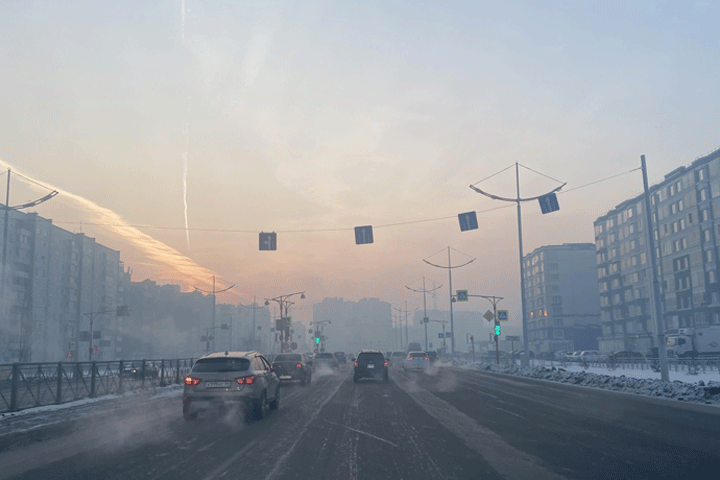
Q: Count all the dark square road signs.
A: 4